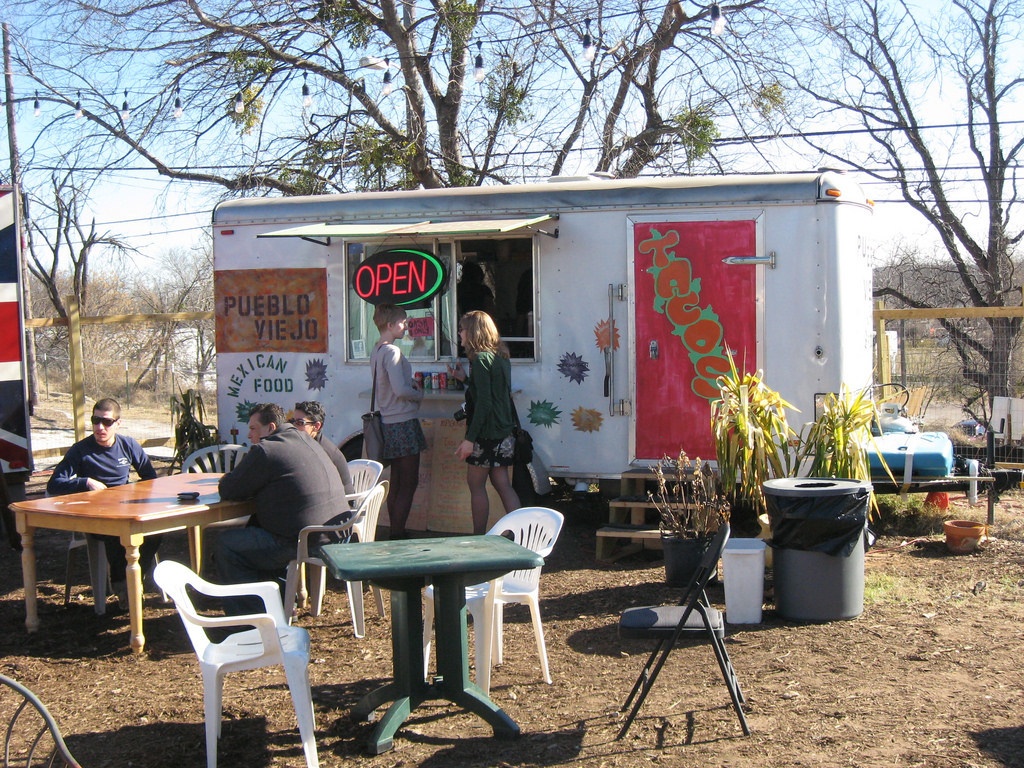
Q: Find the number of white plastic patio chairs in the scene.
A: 6